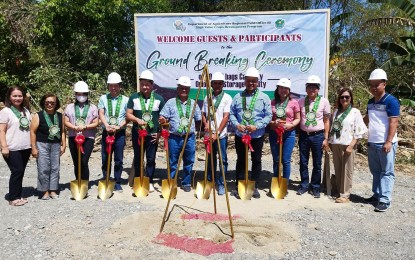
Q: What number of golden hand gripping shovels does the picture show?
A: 7